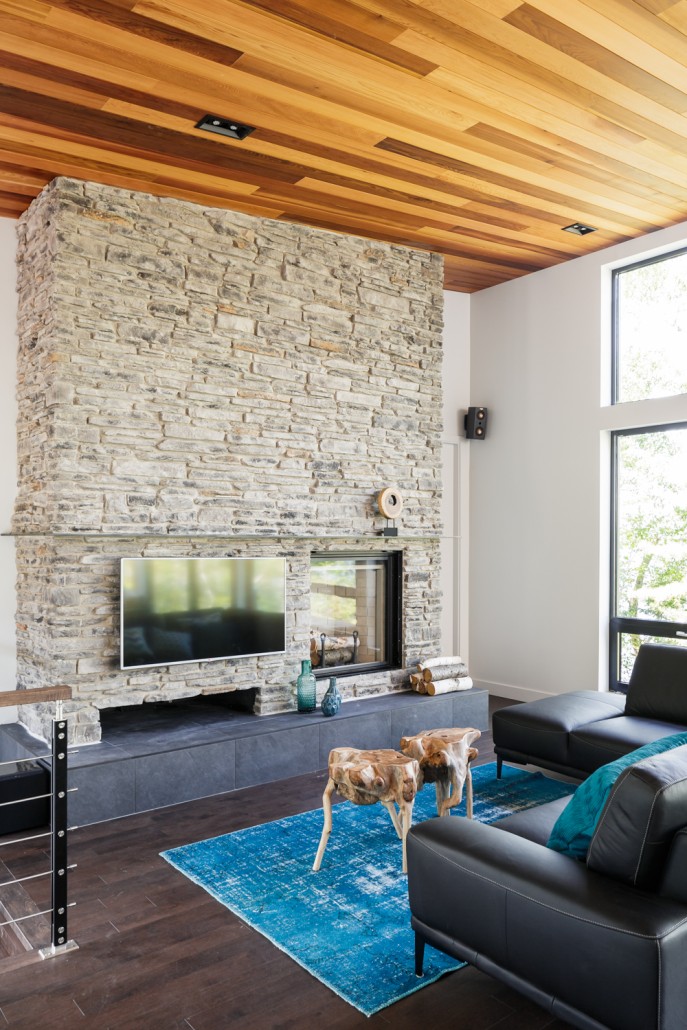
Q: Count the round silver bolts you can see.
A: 9